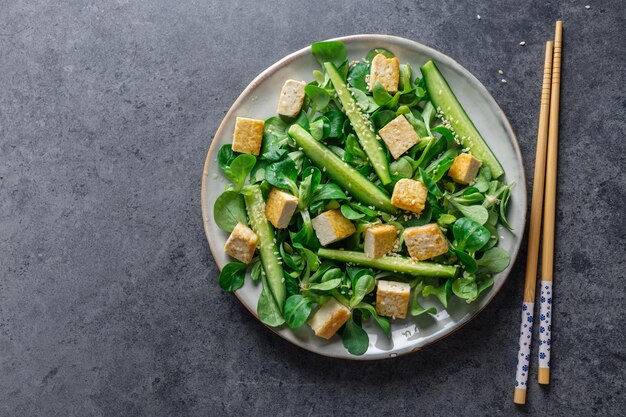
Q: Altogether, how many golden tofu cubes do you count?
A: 13